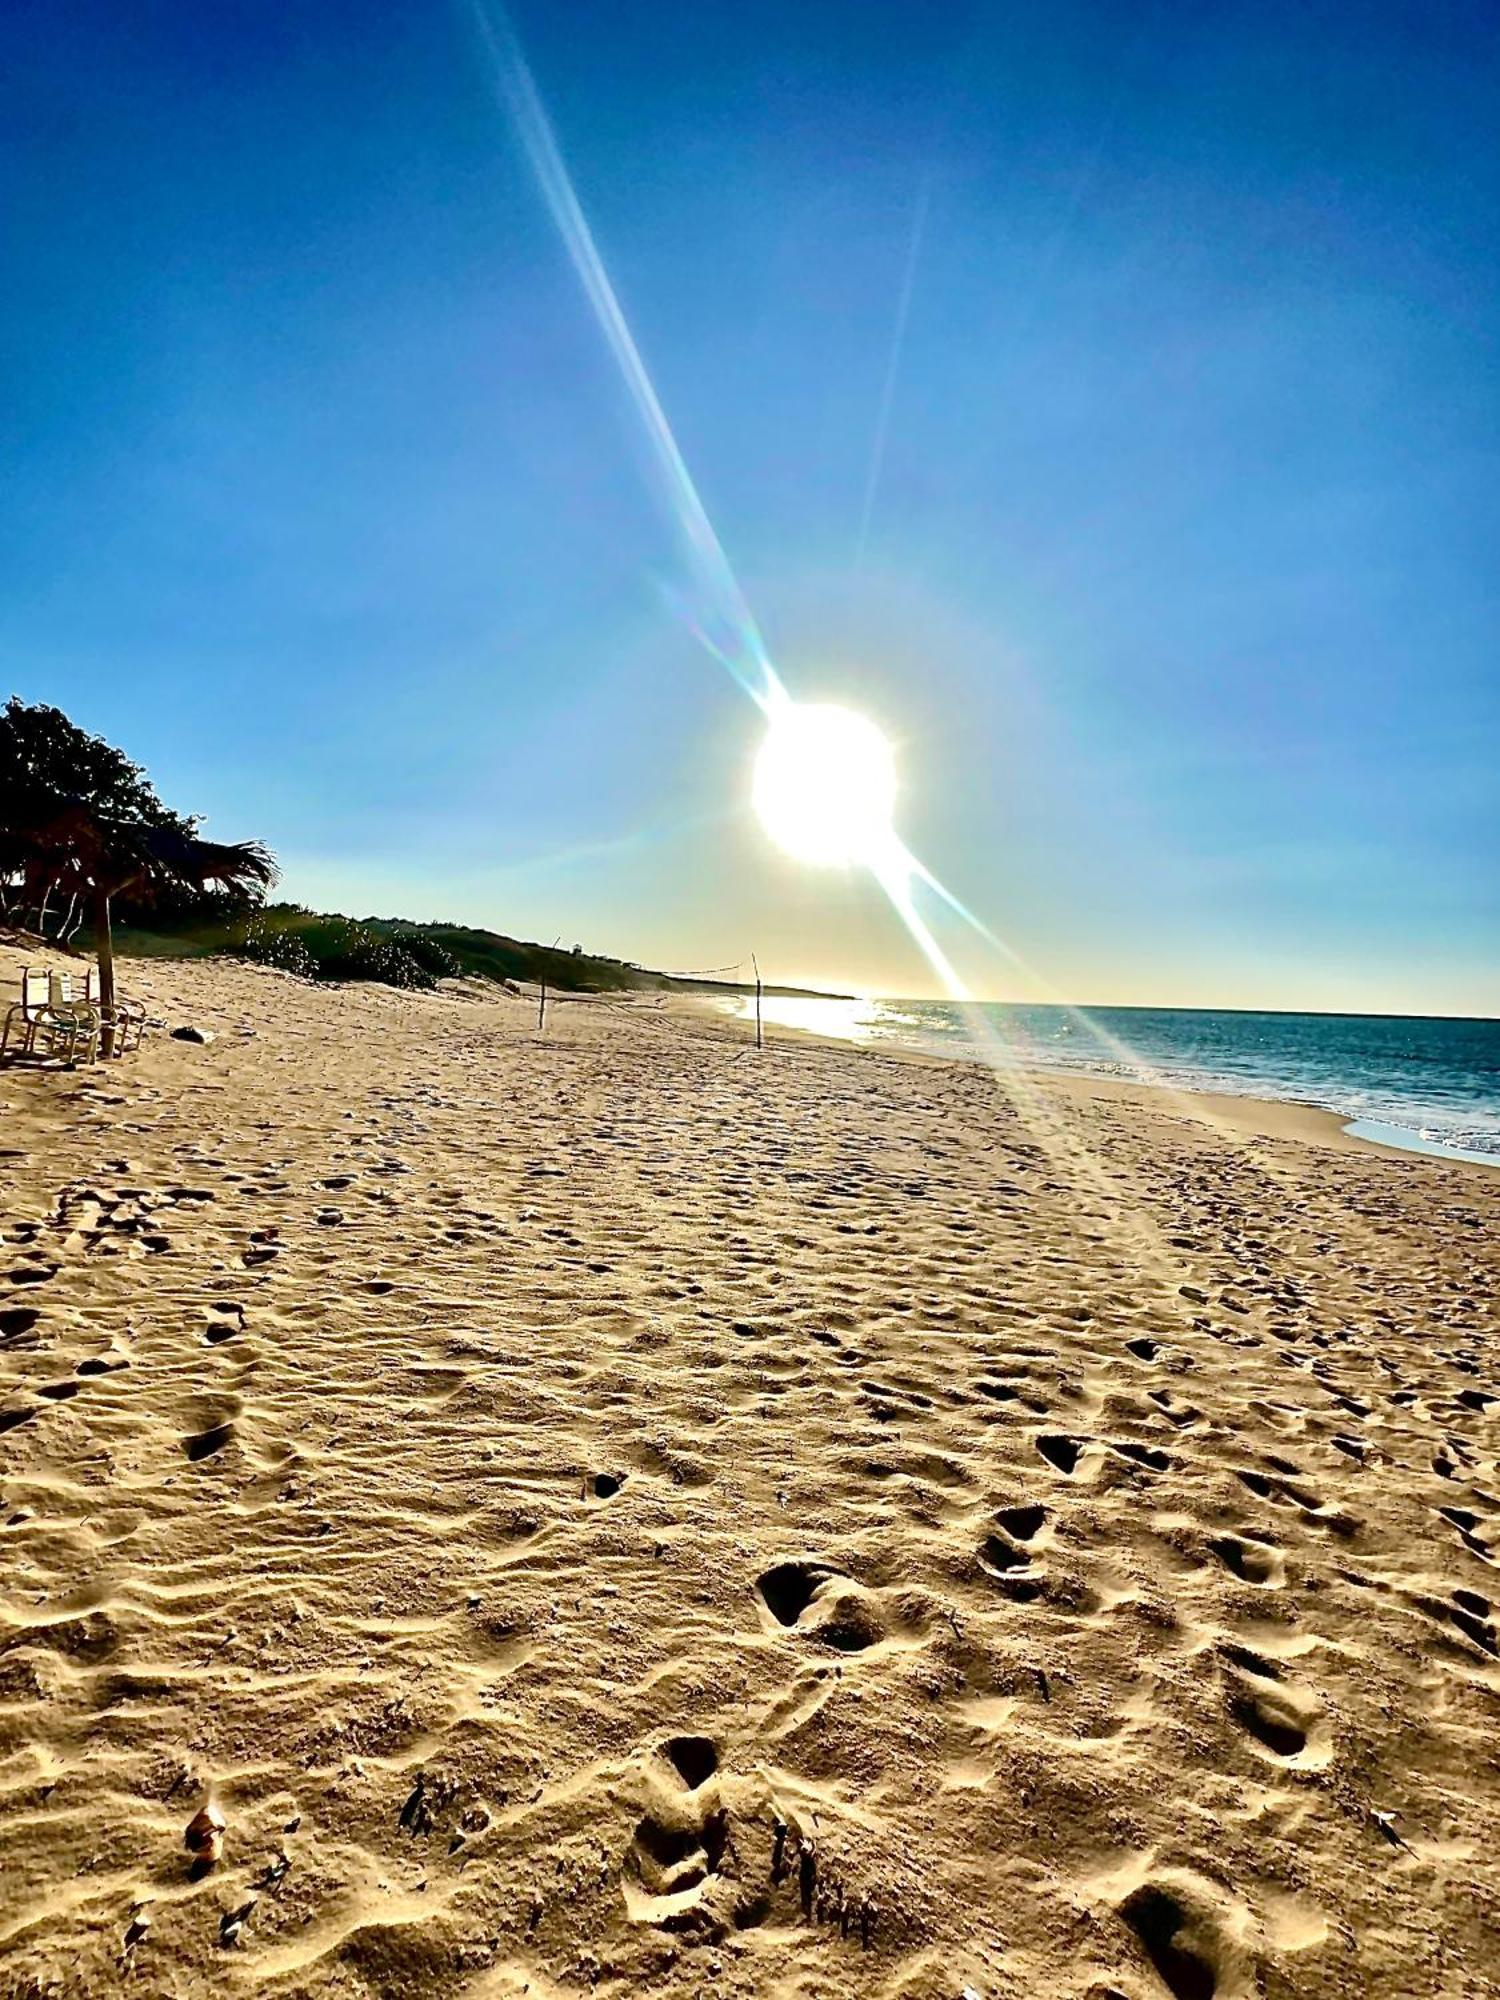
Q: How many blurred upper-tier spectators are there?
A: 0